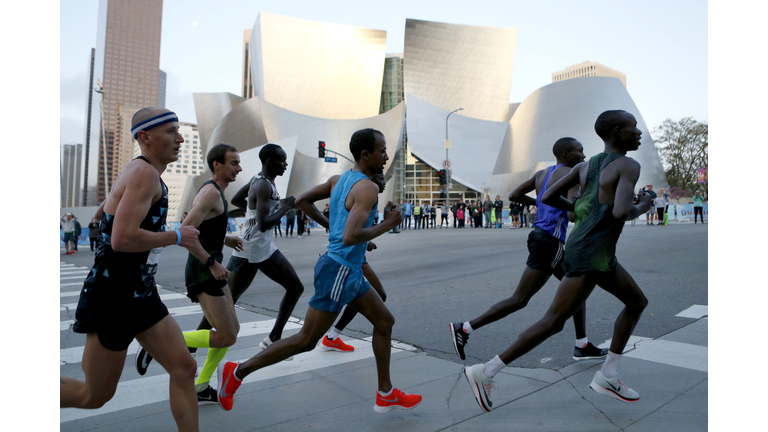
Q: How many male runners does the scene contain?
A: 7